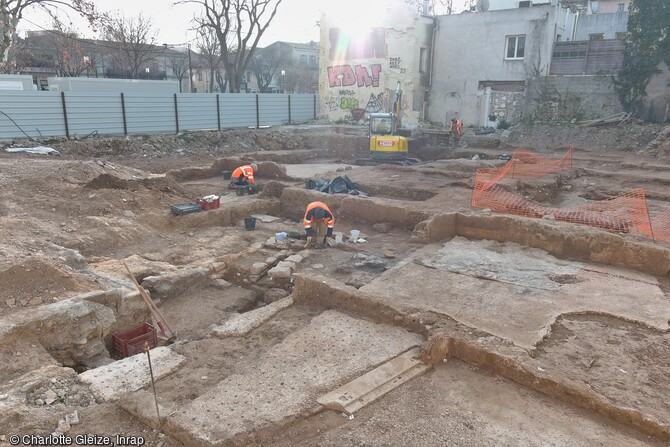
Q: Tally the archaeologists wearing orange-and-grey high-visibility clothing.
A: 3